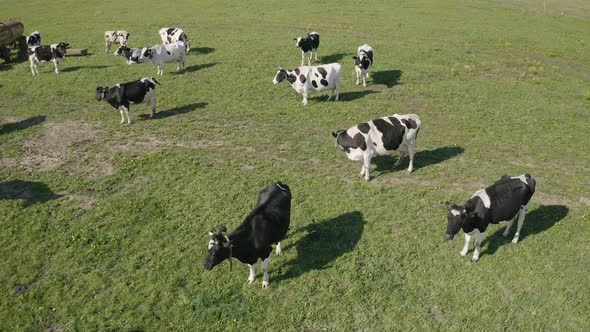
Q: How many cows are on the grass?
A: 13